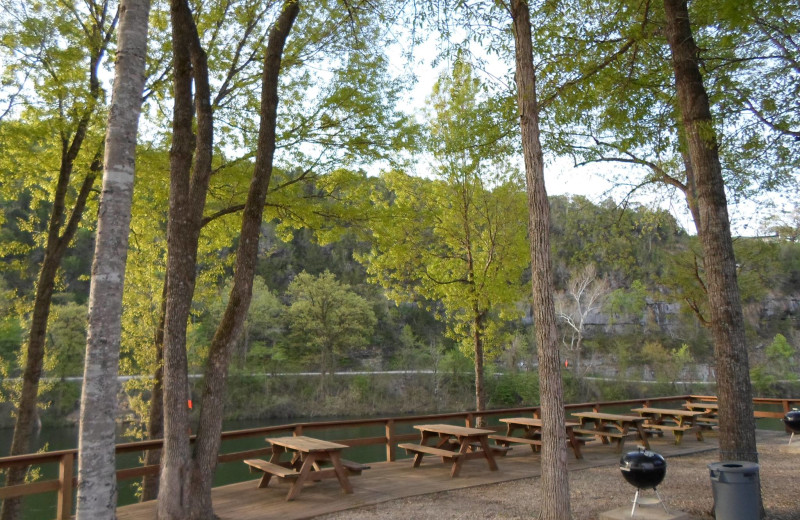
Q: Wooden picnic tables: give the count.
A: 6